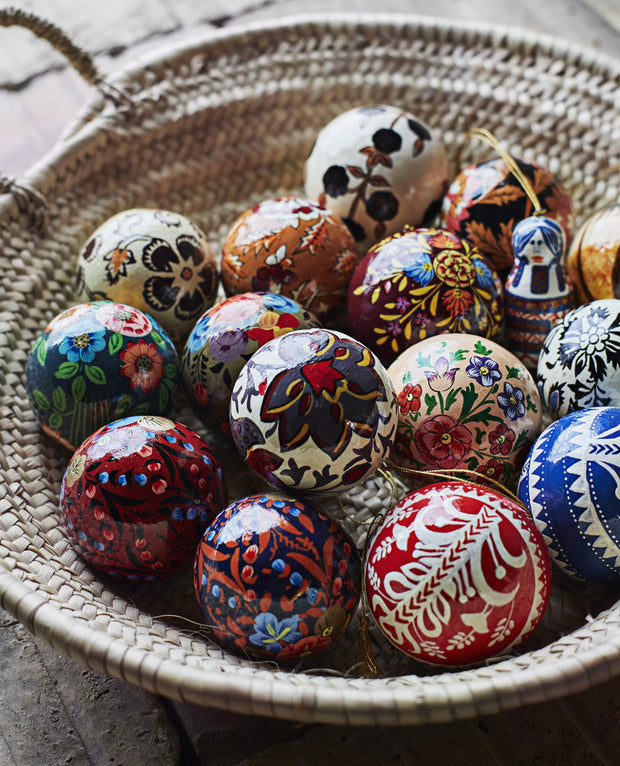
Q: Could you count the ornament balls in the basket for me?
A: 15